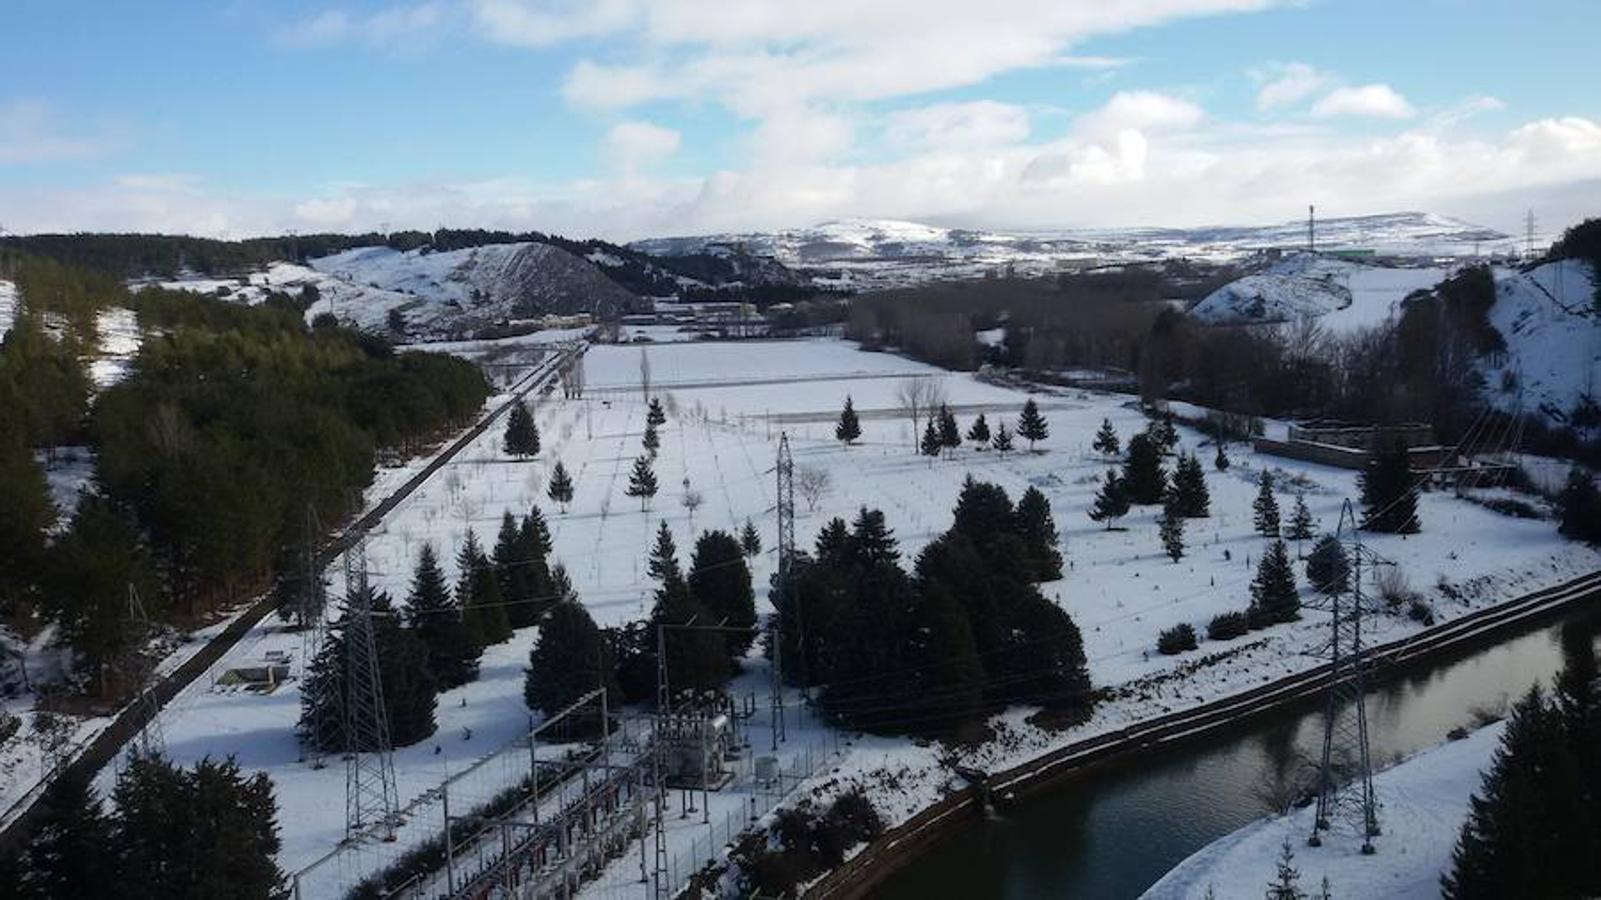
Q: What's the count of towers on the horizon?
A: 2